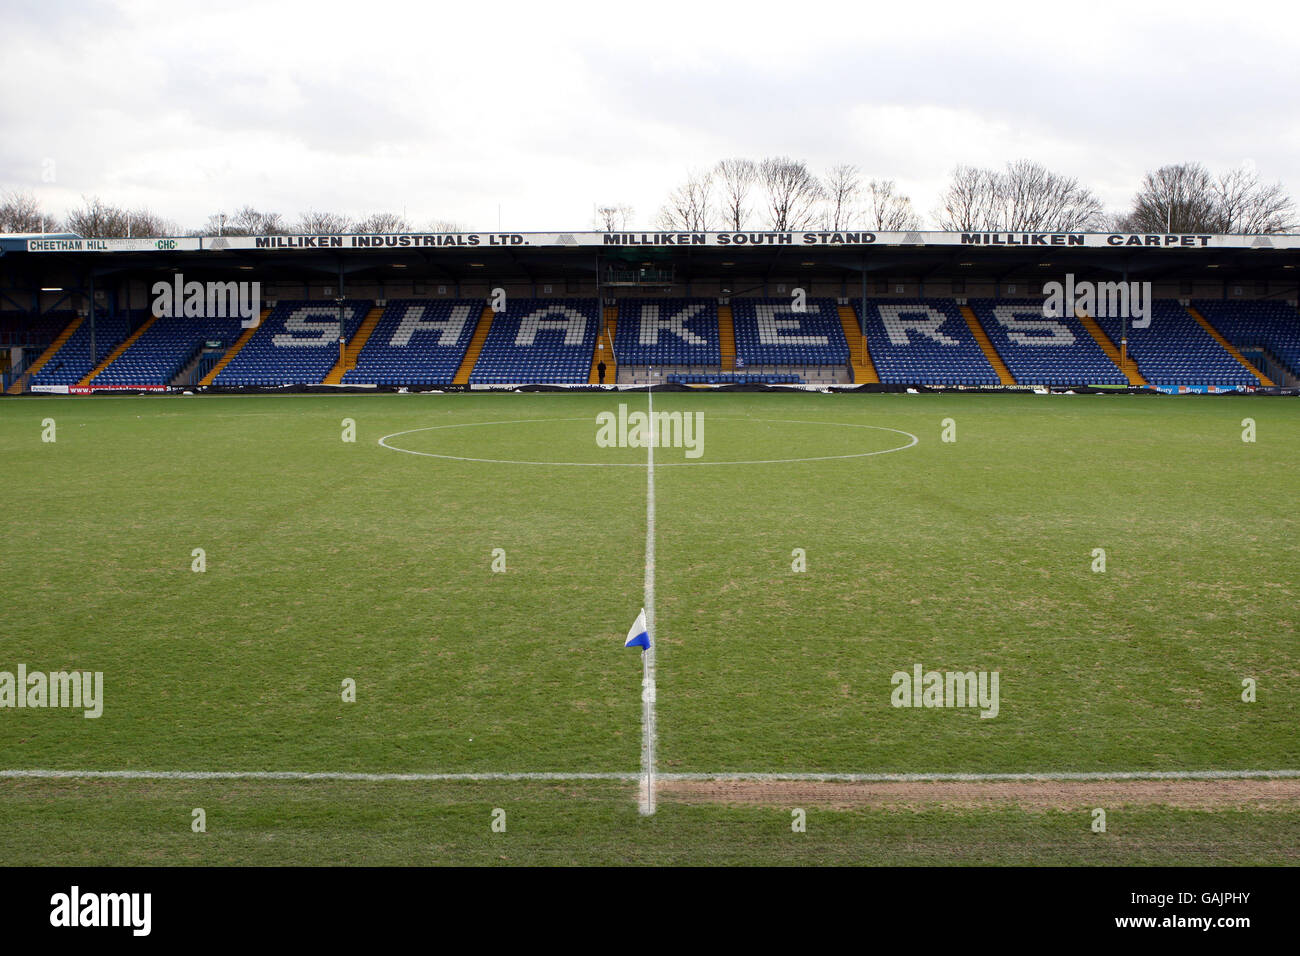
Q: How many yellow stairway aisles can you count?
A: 11